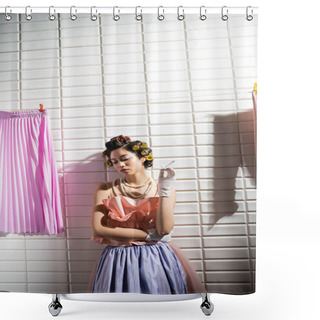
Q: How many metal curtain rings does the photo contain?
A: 12